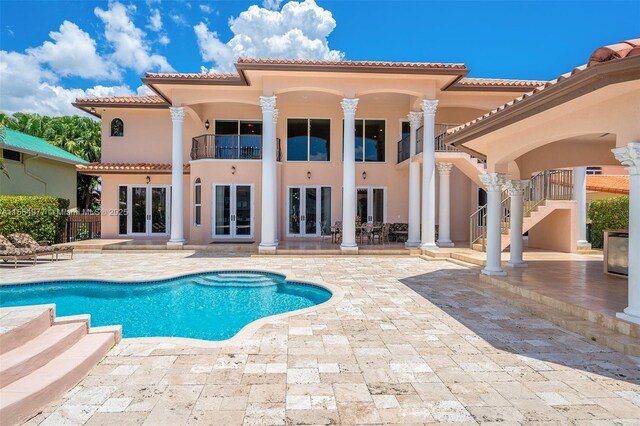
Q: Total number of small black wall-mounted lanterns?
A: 5